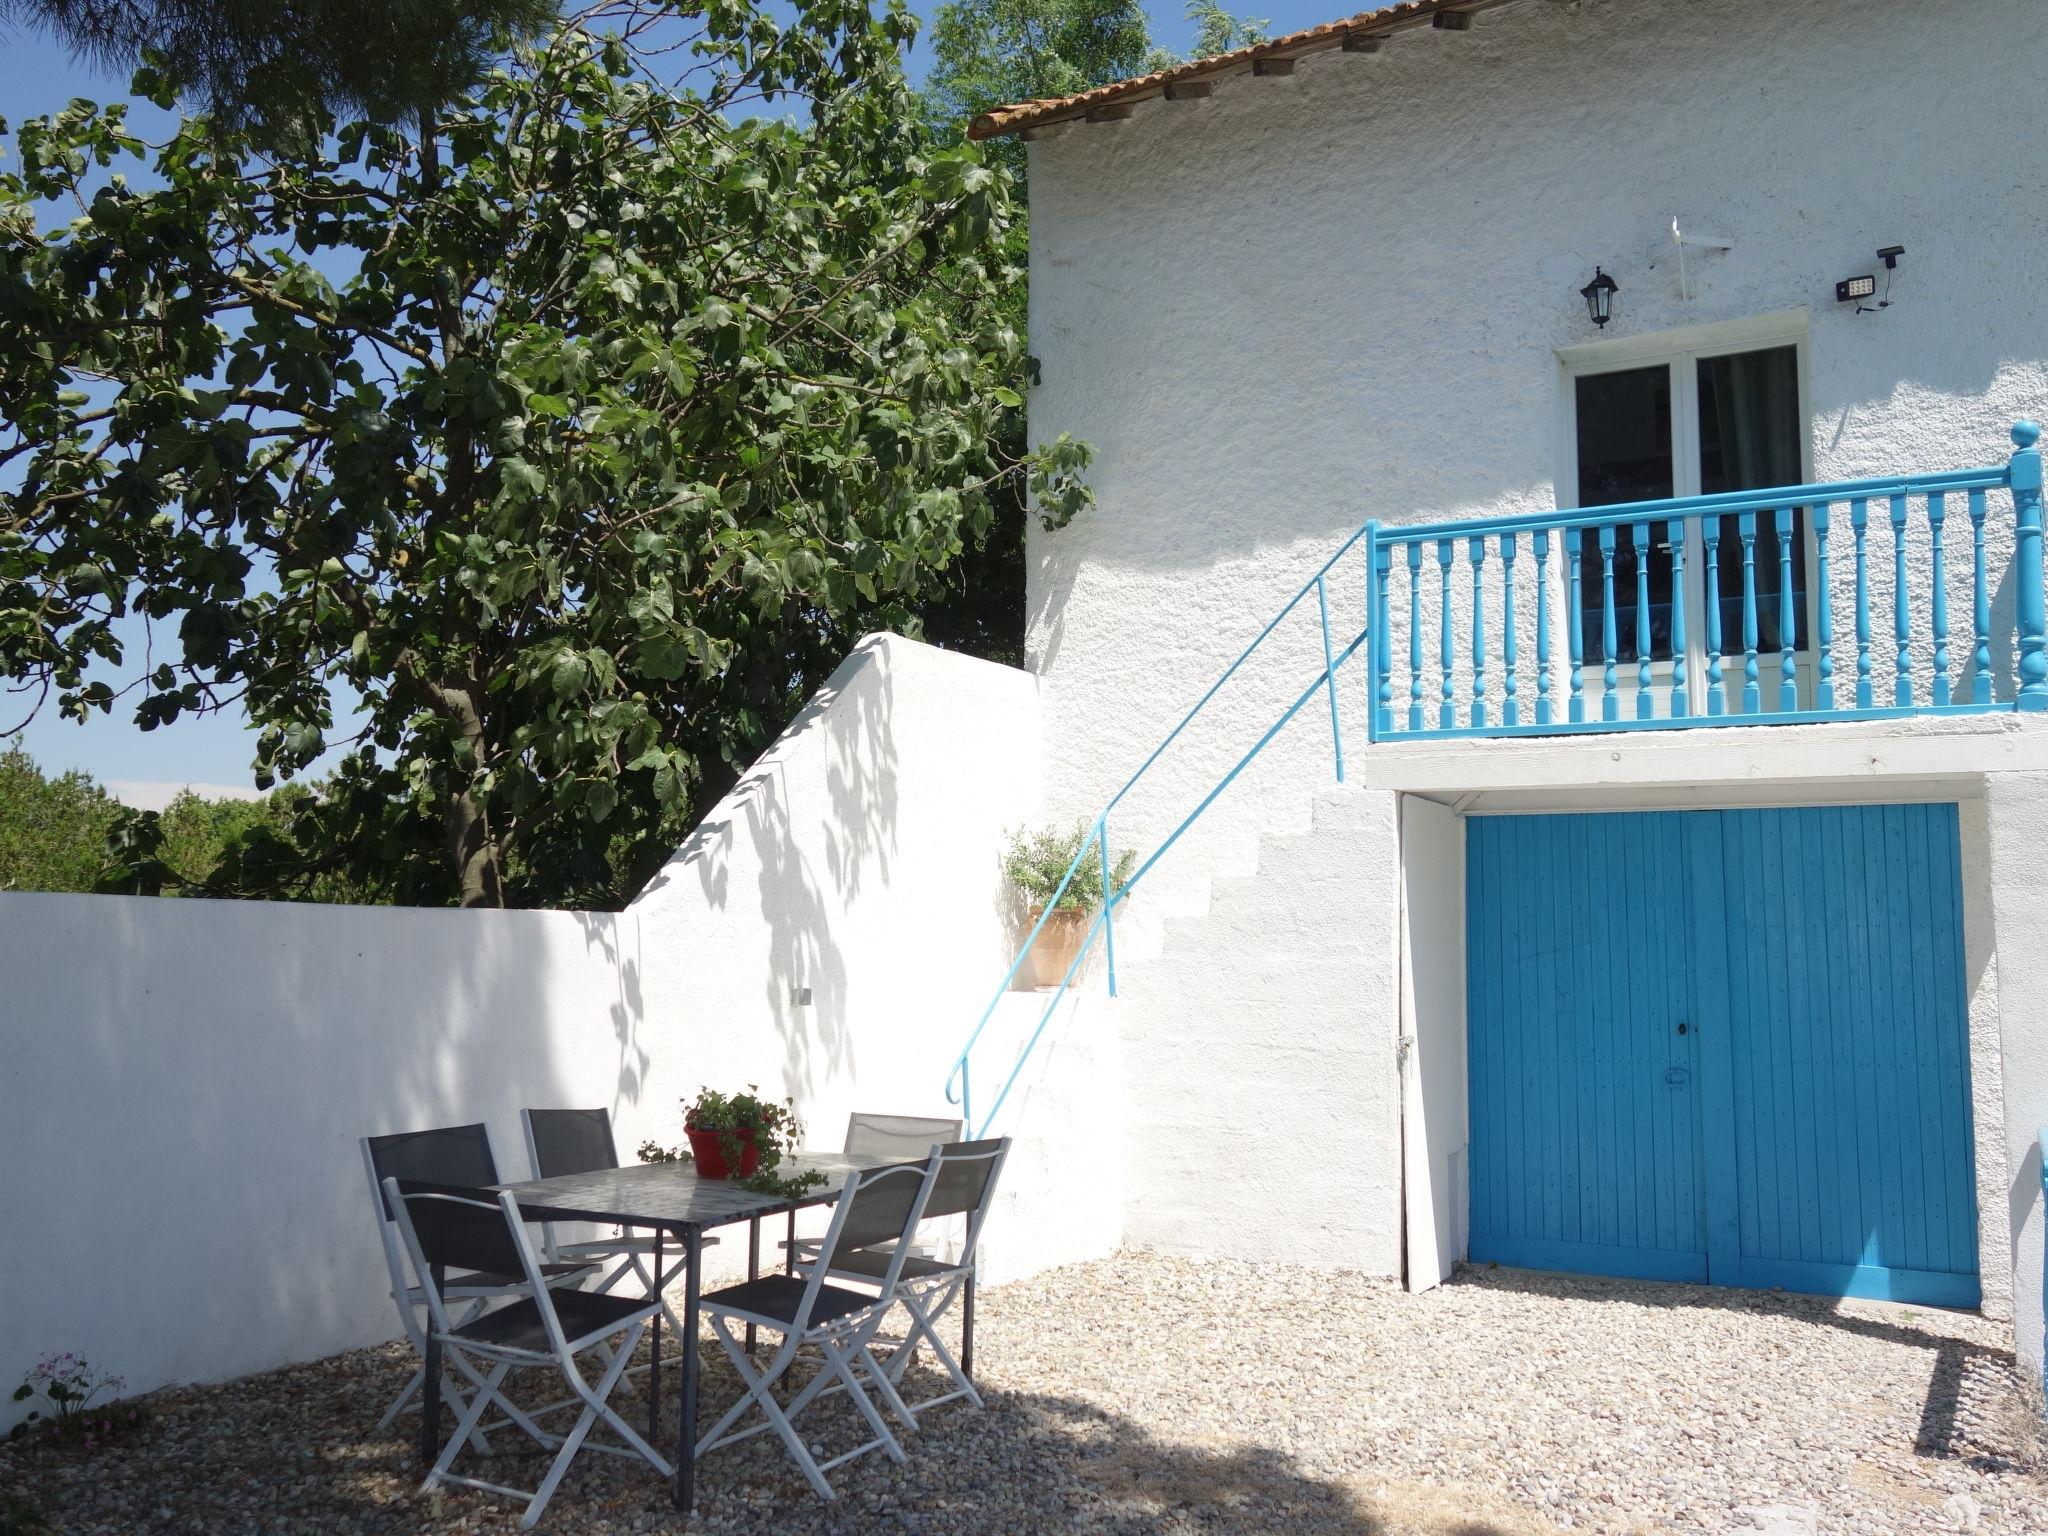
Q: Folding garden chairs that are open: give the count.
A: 6